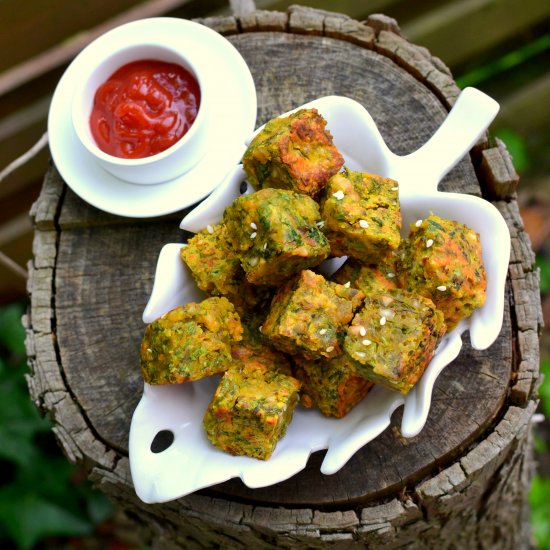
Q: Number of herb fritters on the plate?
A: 12